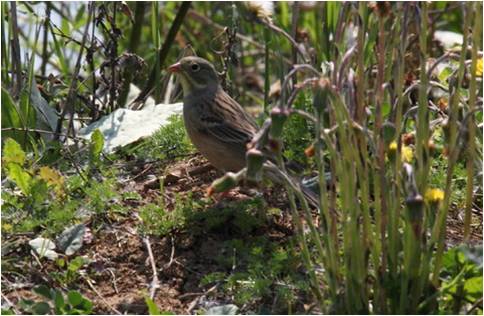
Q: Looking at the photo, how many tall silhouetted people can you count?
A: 0